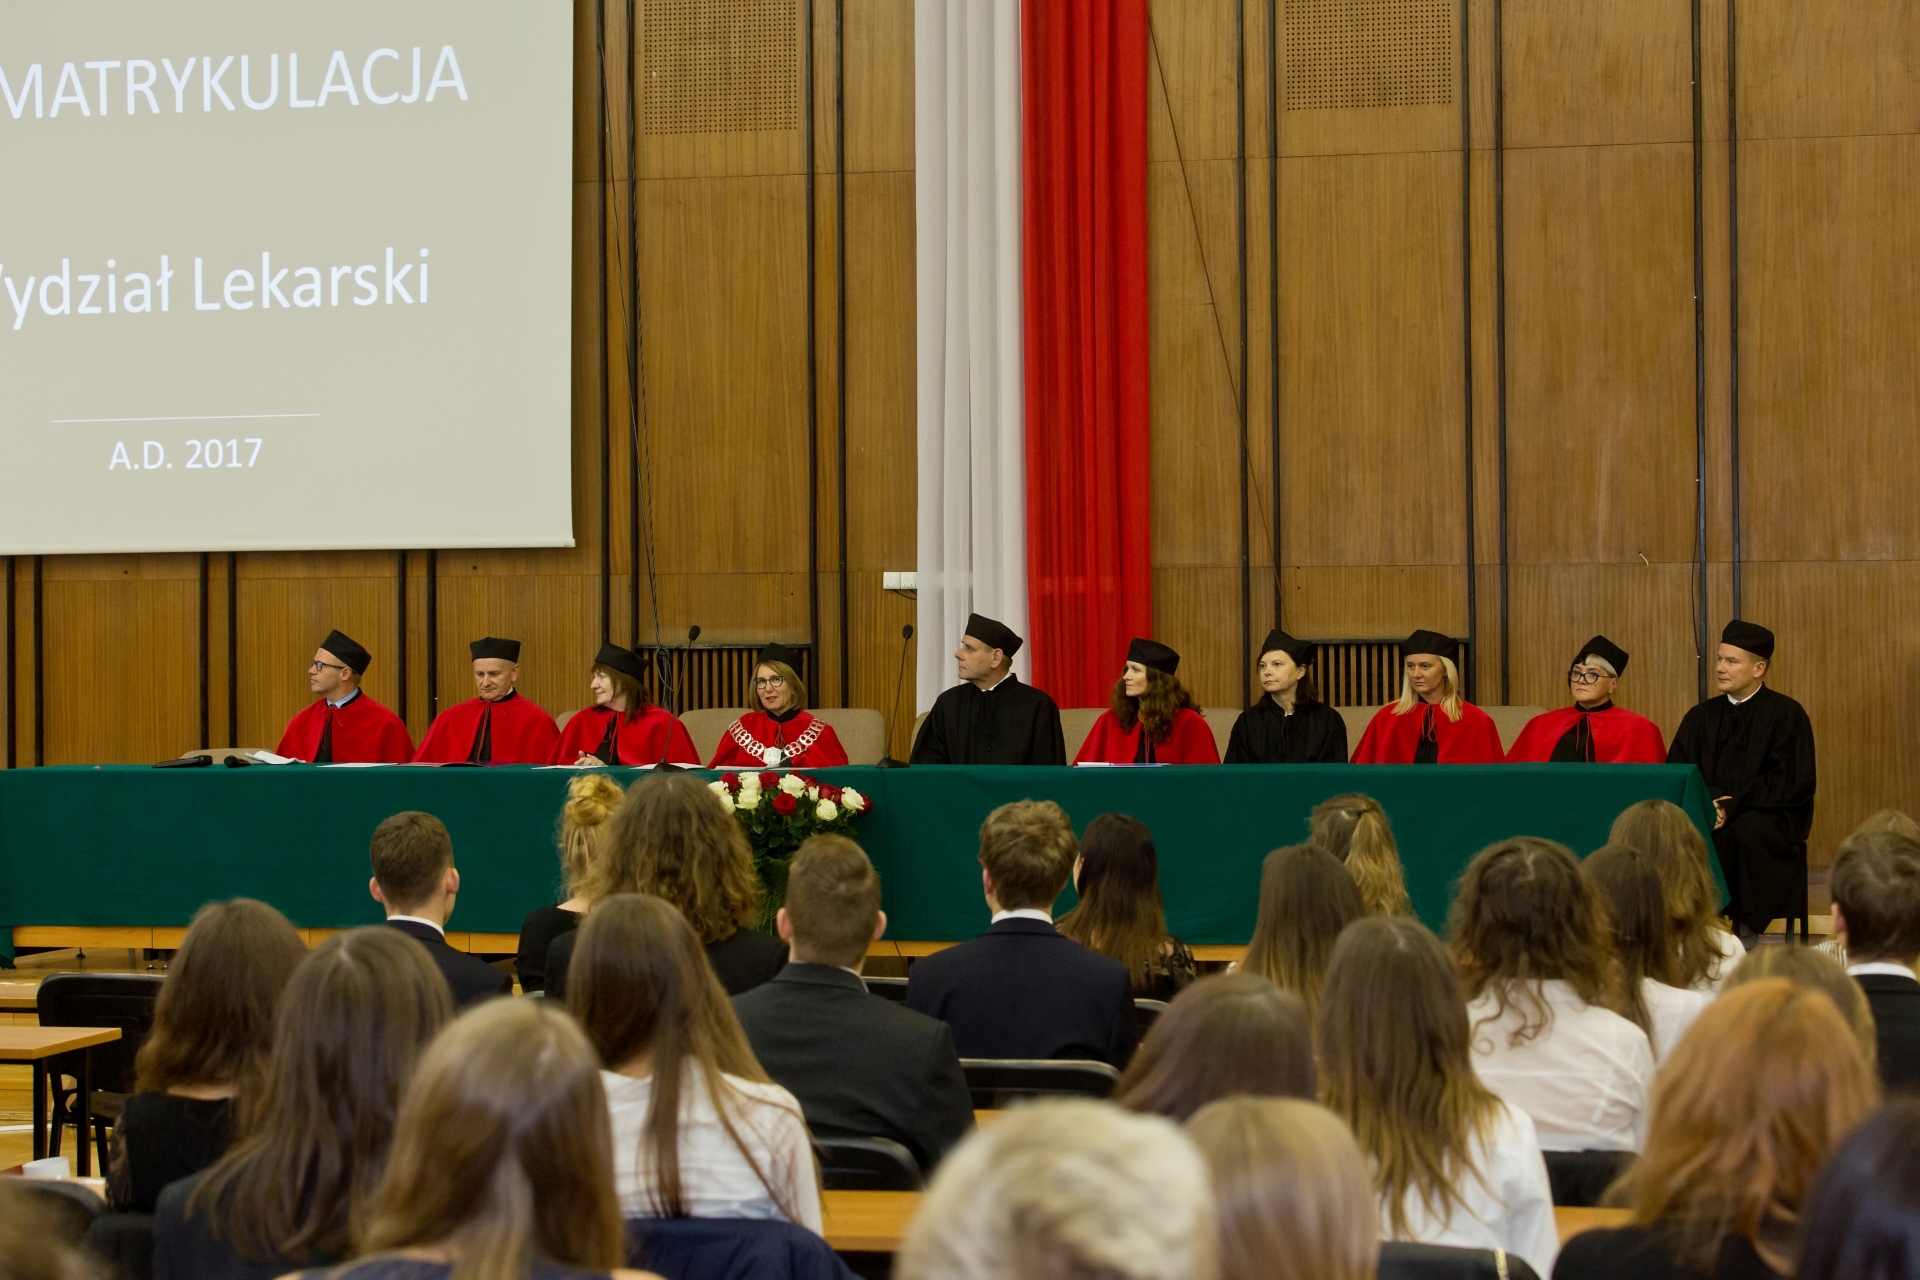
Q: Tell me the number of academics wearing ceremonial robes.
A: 10